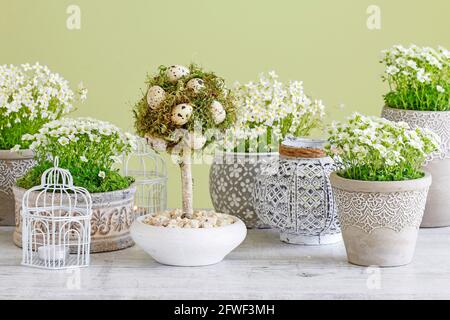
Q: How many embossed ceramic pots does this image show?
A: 5